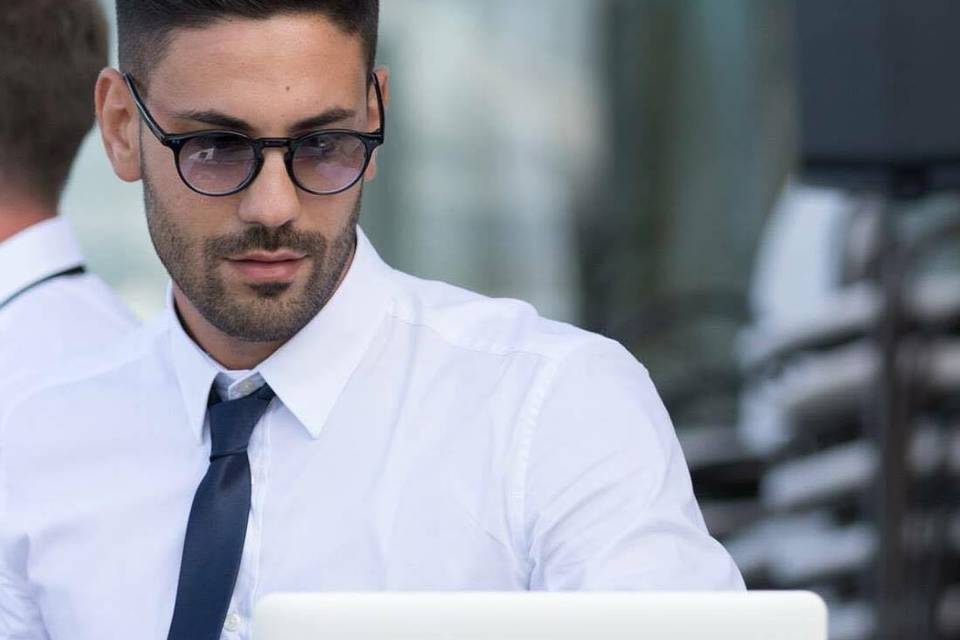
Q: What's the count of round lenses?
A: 2